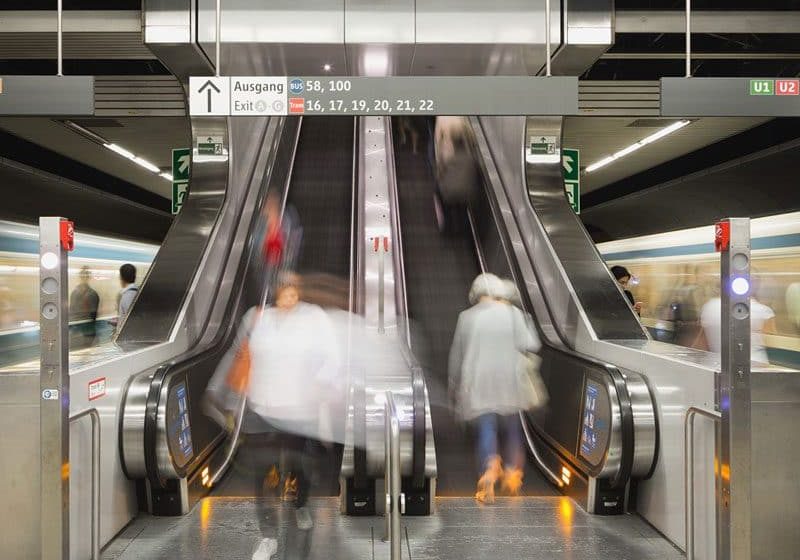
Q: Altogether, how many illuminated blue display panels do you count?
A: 2